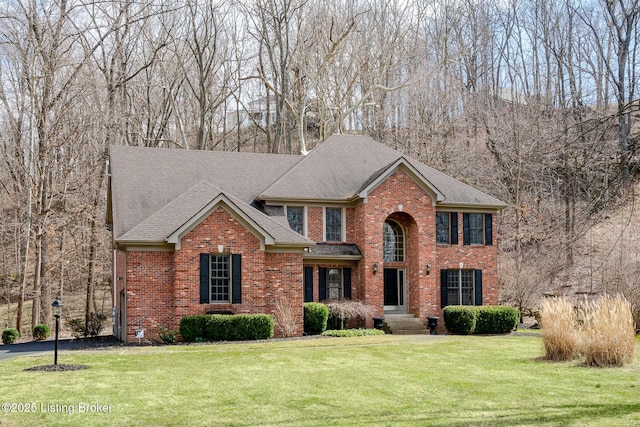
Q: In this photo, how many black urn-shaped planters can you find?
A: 2